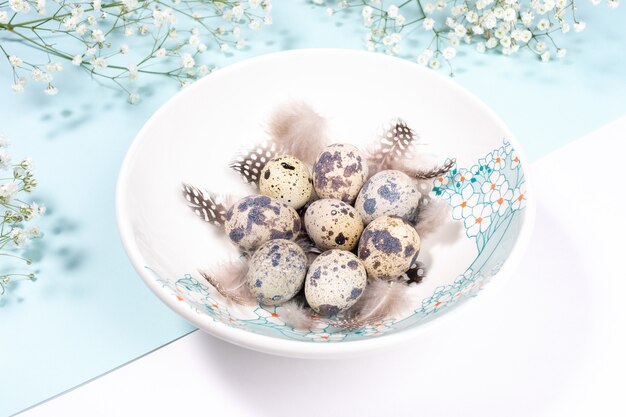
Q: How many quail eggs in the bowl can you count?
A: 8